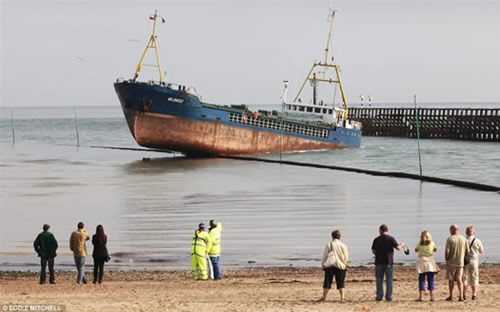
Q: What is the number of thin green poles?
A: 4